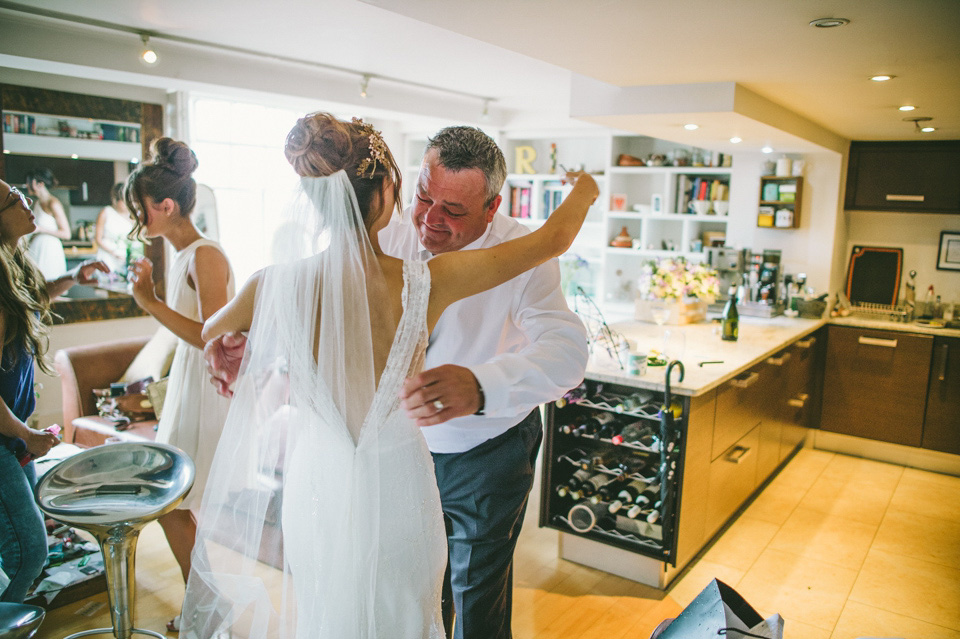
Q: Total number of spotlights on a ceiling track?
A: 3